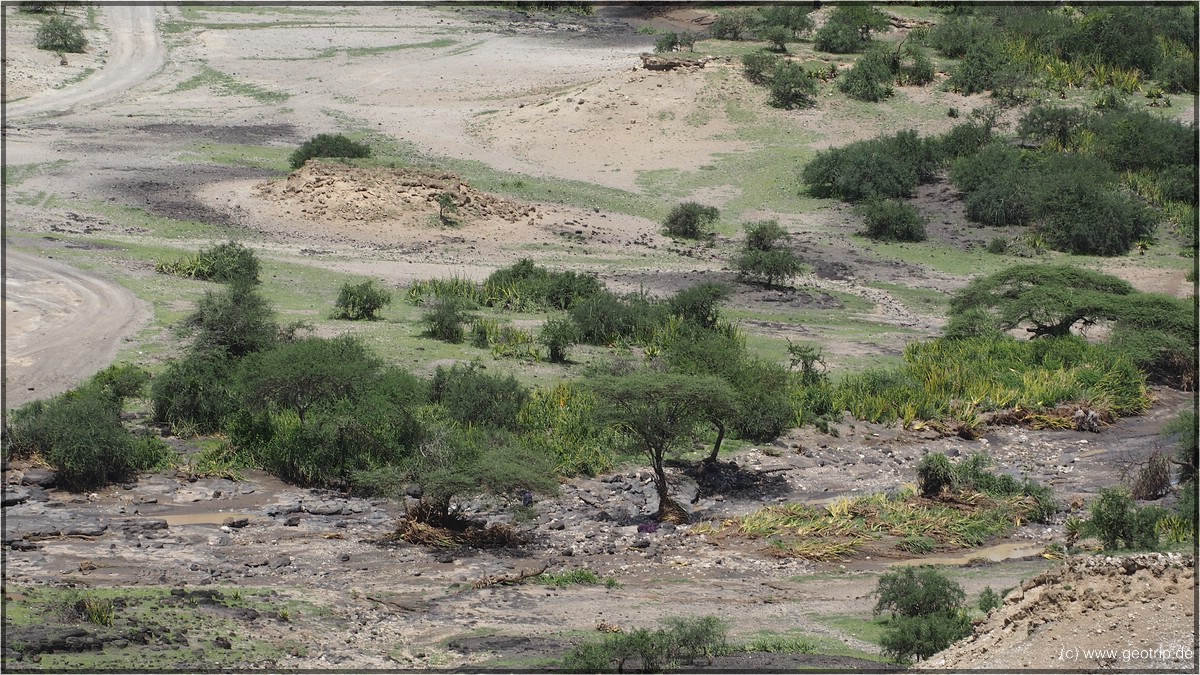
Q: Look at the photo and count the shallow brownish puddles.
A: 2